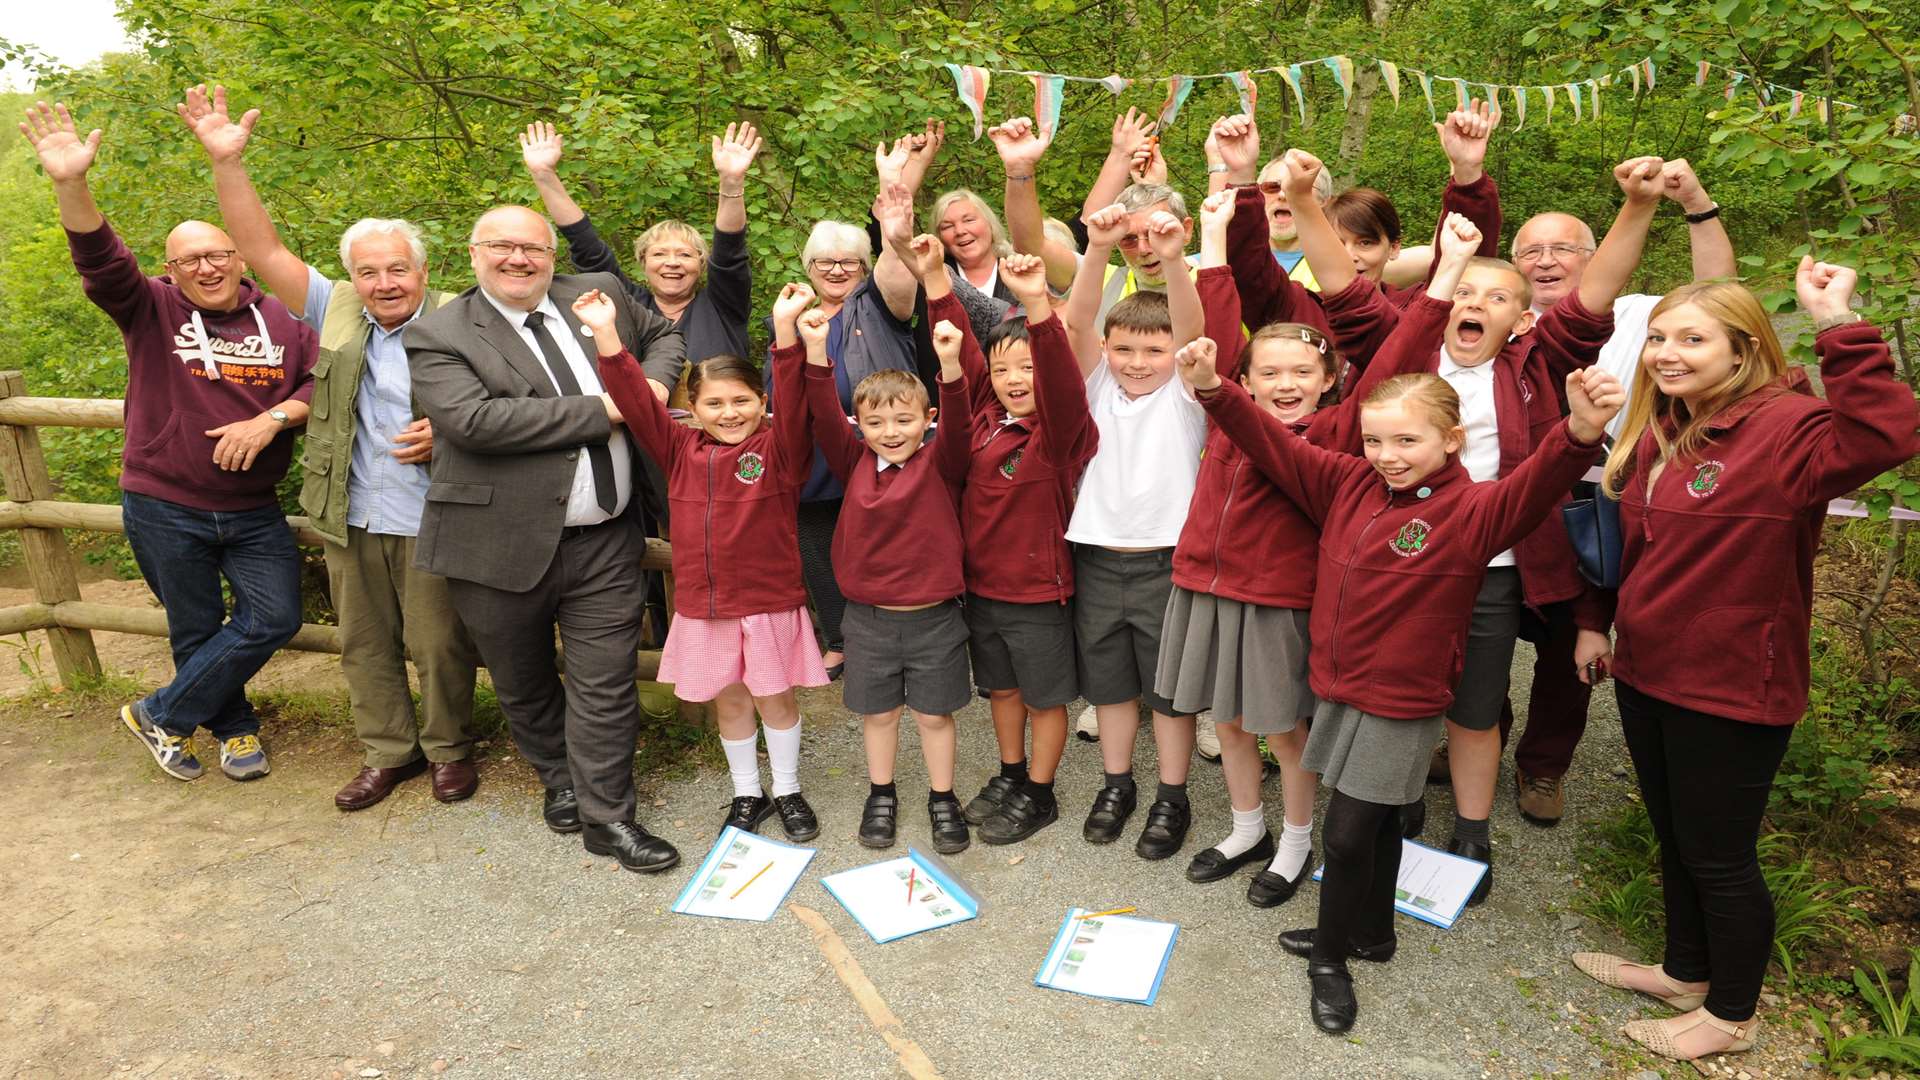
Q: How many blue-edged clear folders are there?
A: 4